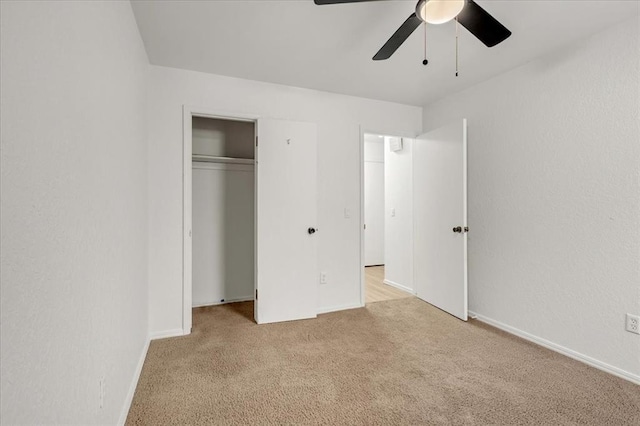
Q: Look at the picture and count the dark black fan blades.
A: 3